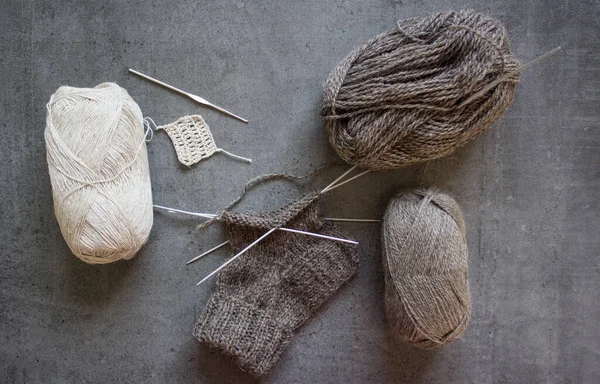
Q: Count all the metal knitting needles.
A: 5